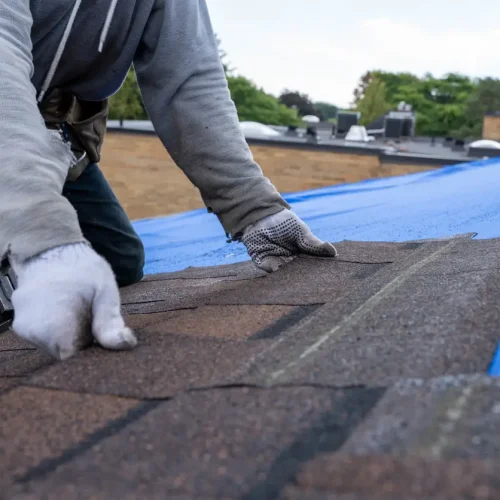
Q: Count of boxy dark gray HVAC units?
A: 2